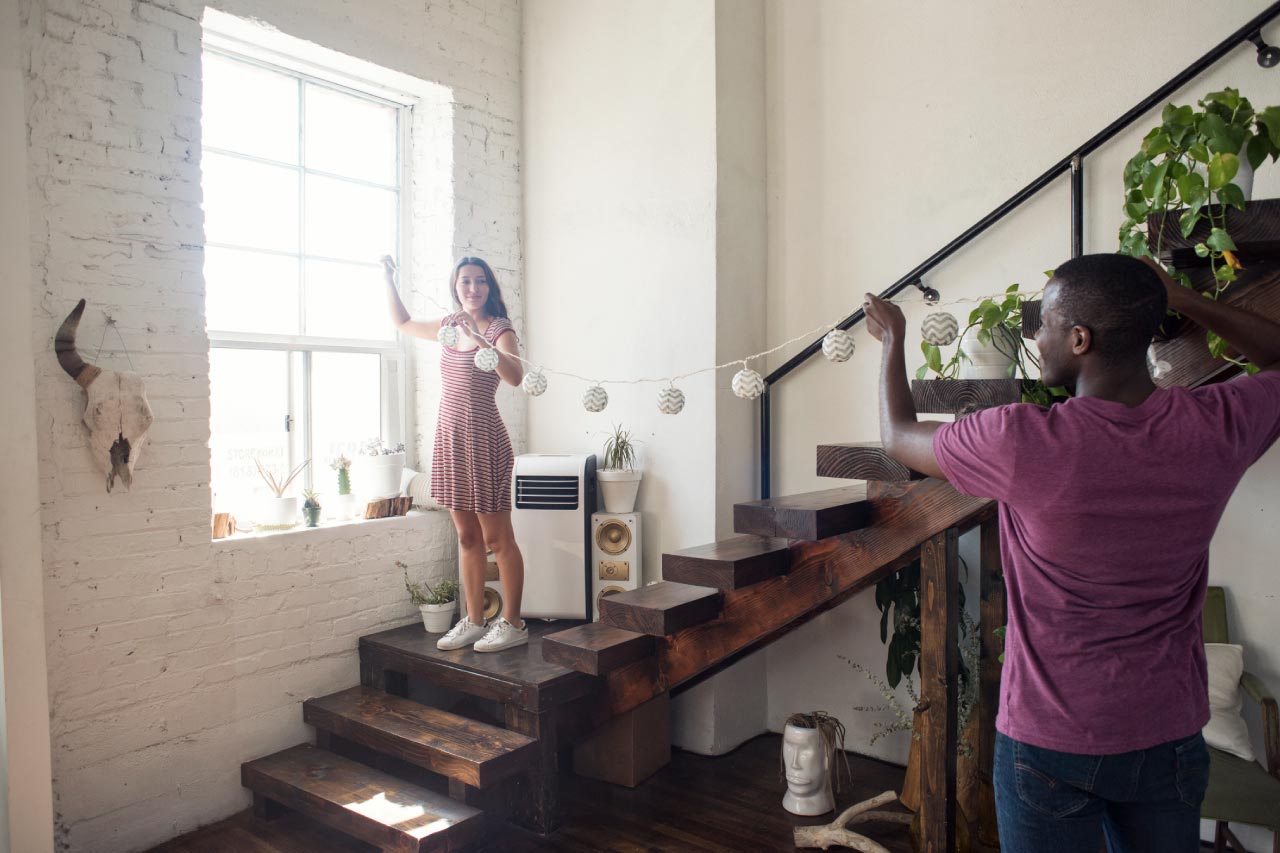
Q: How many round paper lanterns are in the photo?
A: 8